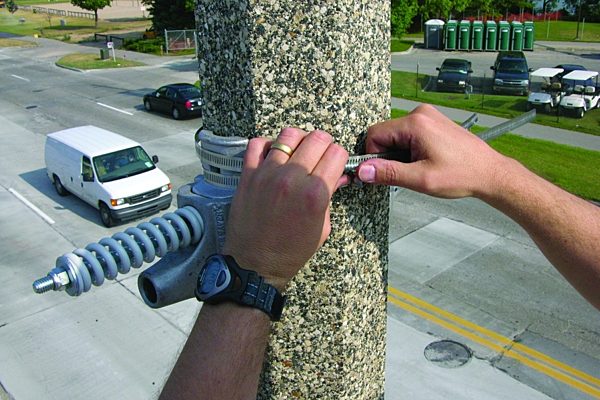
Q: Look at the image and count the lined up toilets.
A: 8